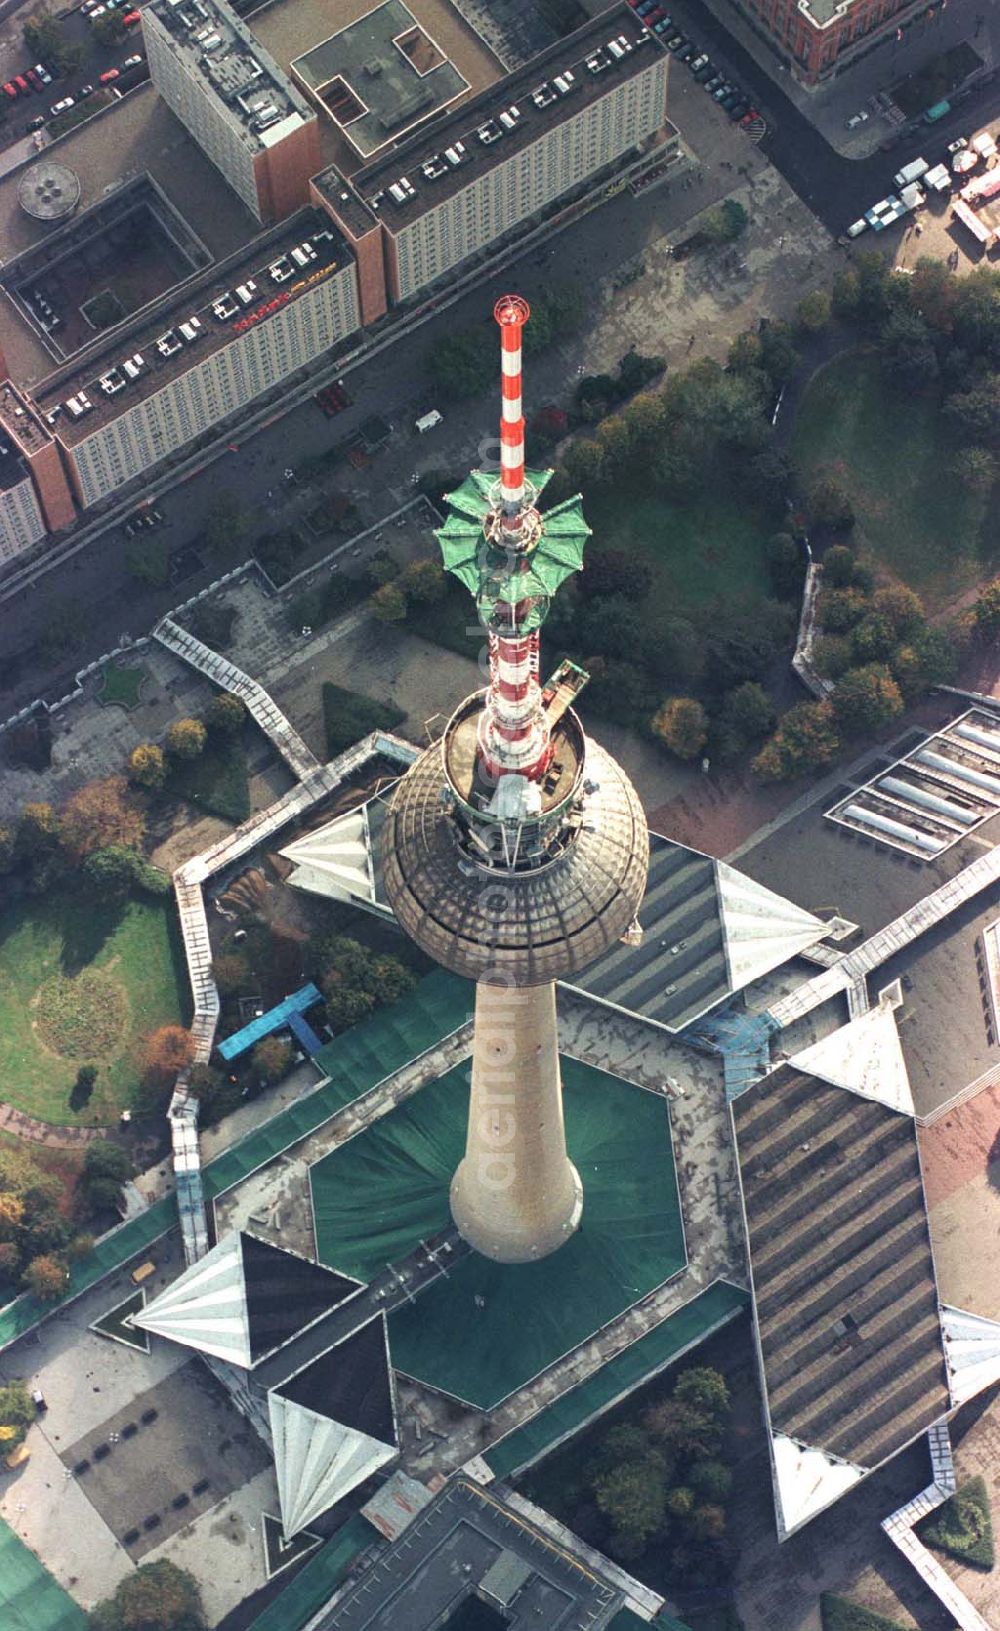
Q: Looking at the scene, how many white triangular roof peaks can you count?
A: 7